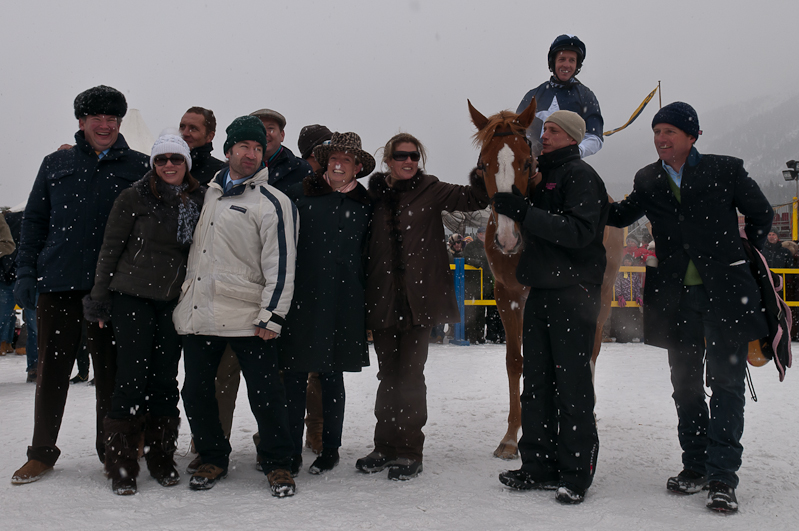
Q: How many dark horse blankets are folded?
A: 1